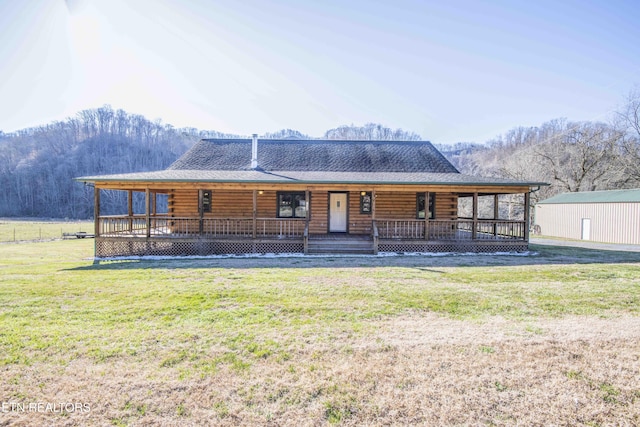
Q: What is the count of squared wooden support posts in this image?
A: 12